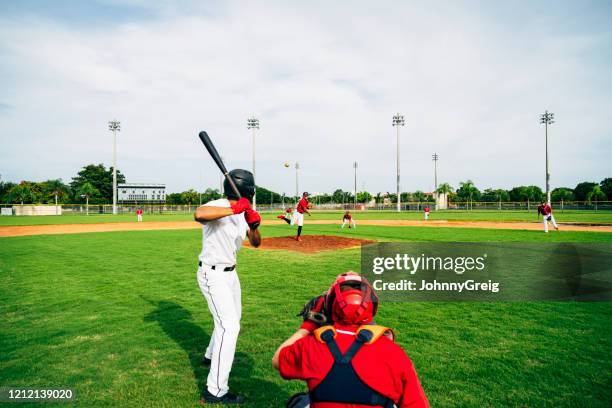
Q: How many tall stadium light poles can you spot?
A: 7